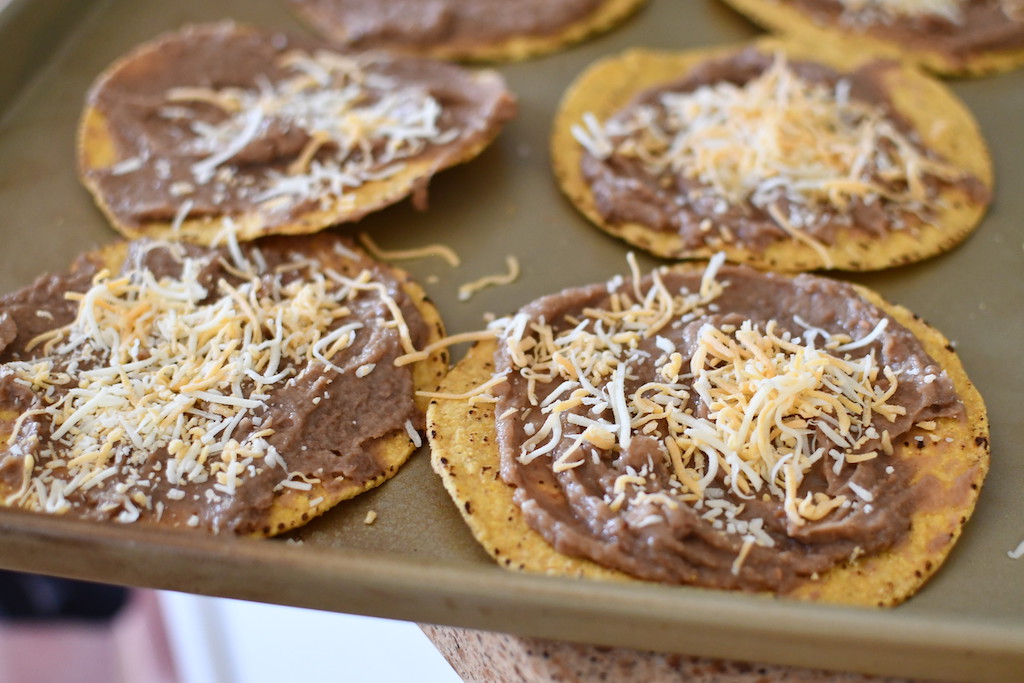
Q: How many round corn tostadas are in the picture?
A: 6